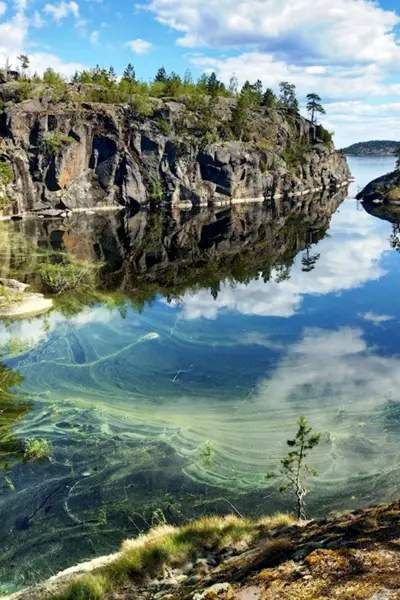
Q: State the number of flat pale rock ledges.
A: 1